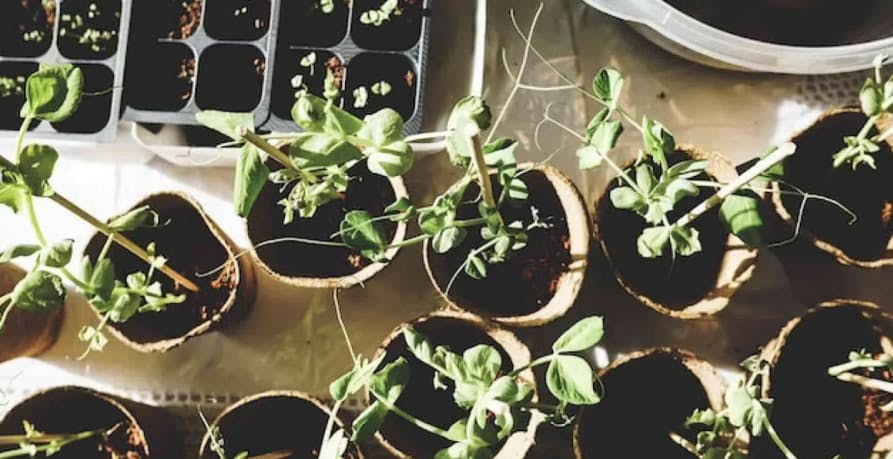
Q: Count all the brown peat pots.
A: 11